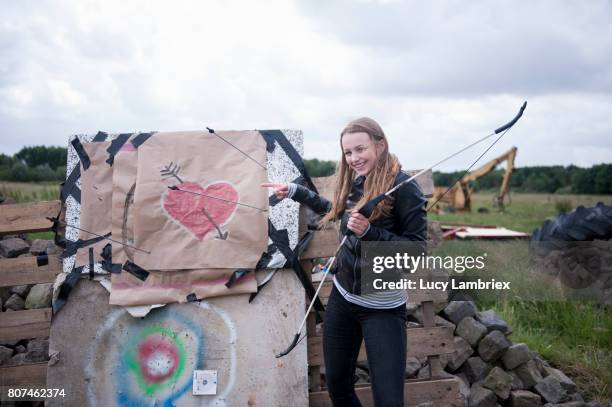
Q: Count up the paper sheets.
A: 3